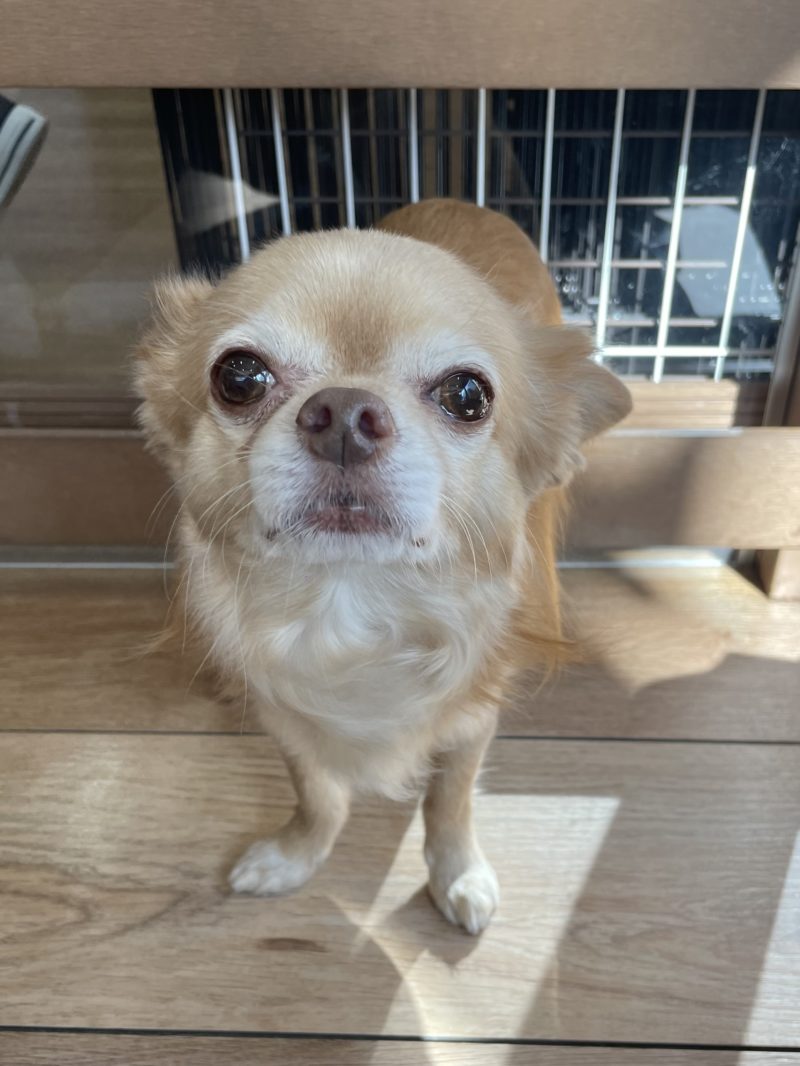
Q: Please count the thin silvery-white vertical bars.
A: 9